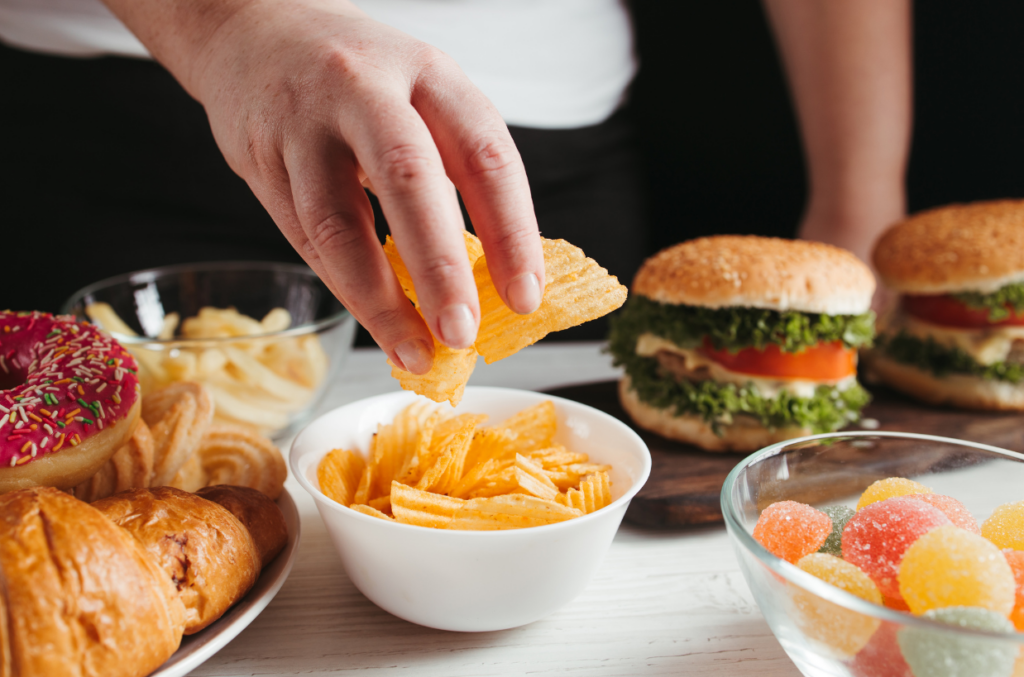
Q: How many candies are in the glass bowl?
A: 11